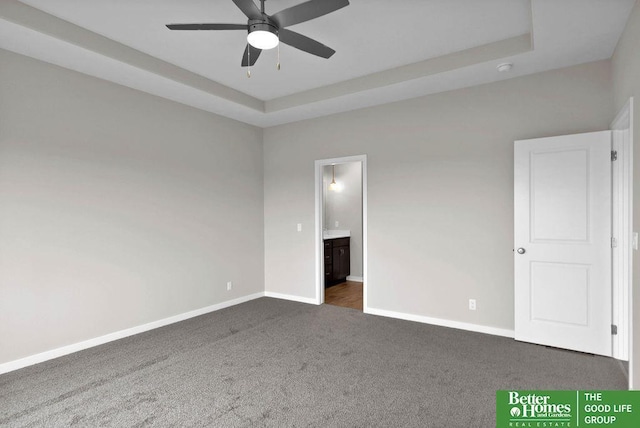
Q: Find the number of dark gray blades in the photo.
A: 5